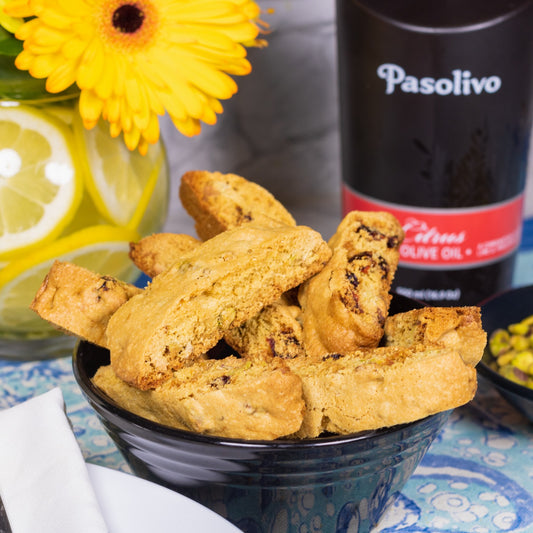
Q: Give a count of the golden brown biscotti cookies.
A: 9